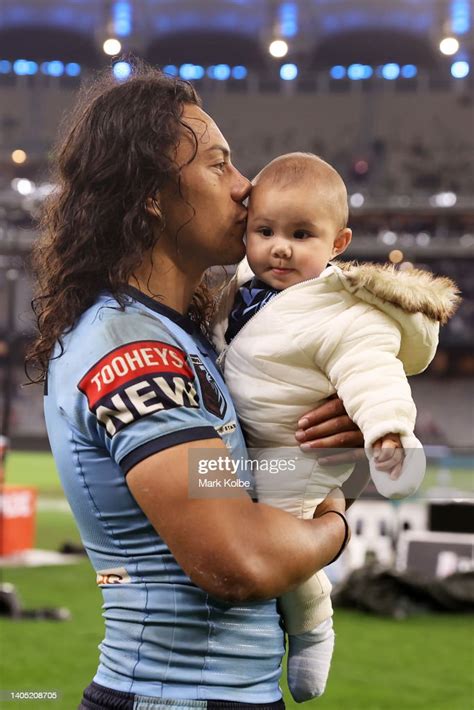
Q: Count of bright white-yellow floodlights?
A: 3